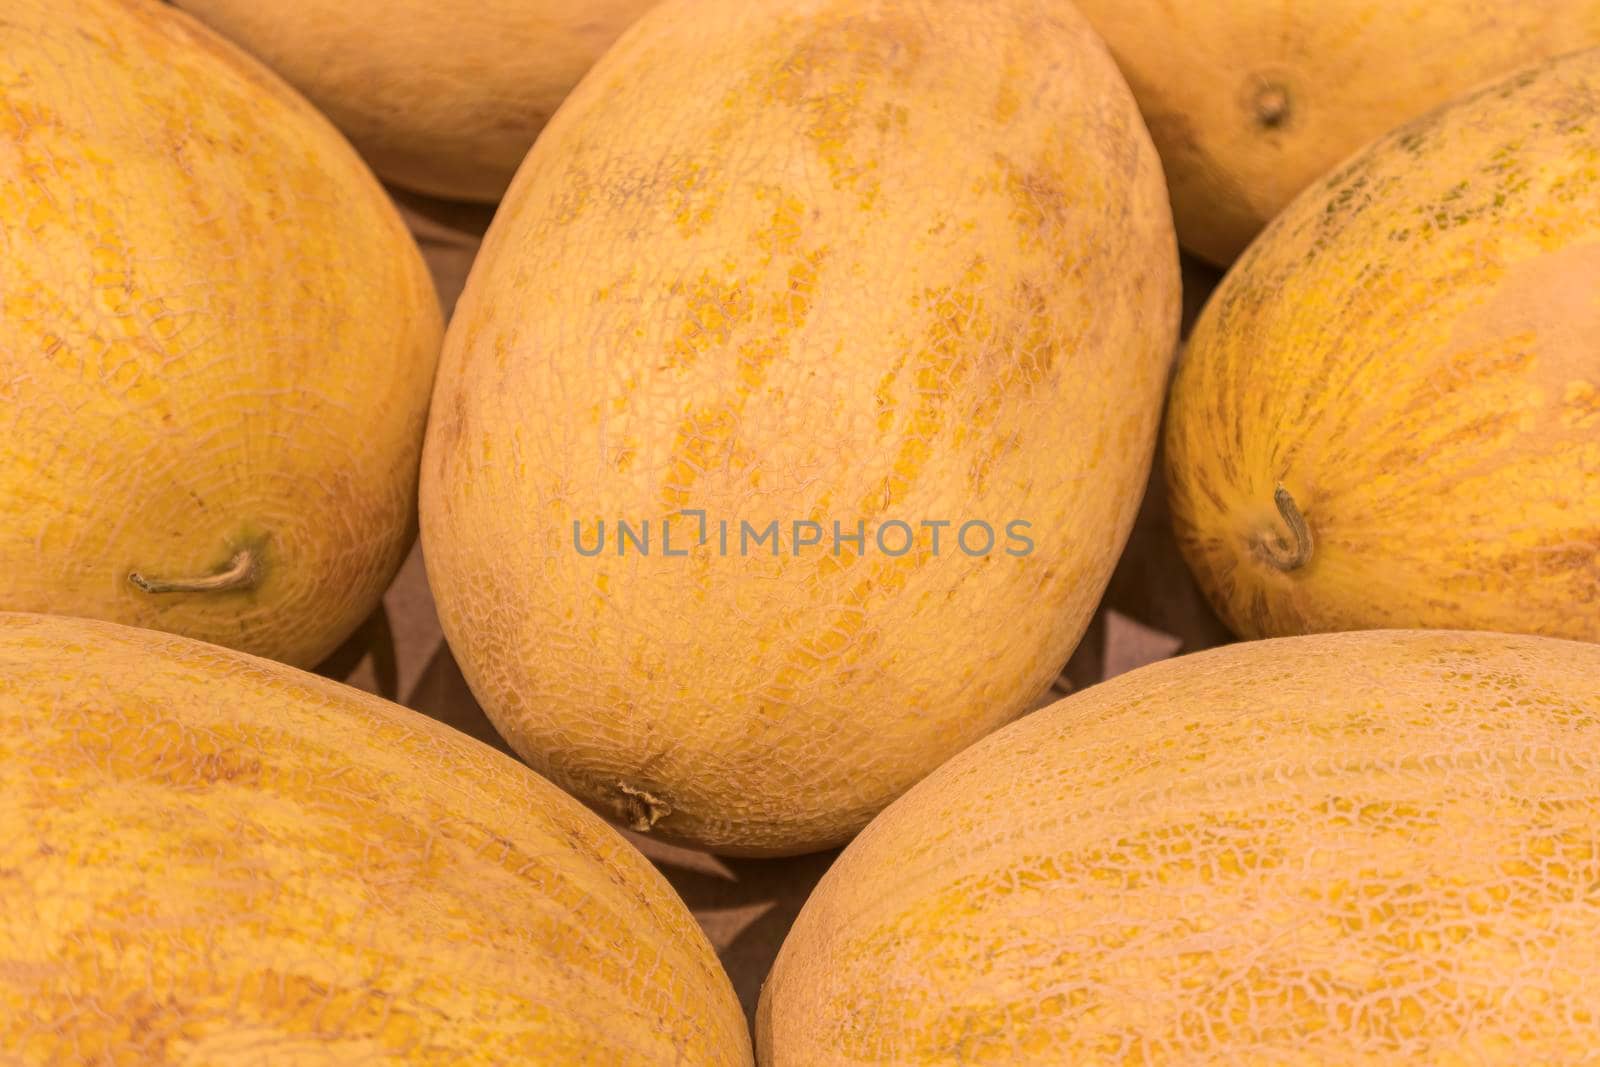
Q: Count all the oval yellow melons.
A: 7